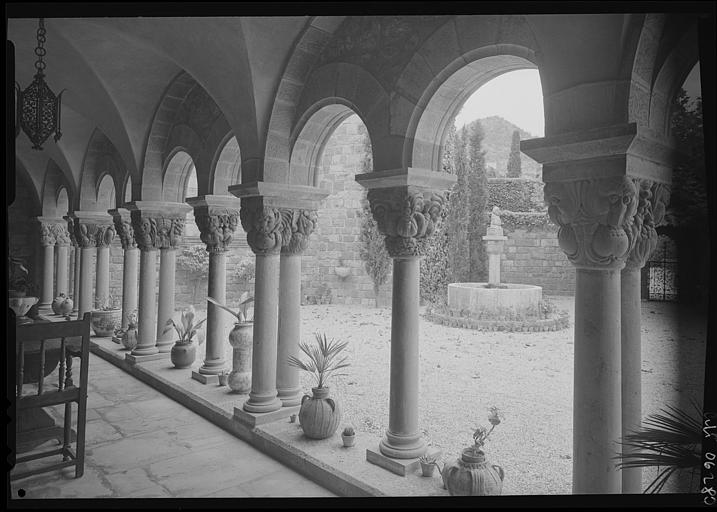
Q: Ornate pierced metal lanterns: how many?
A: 1